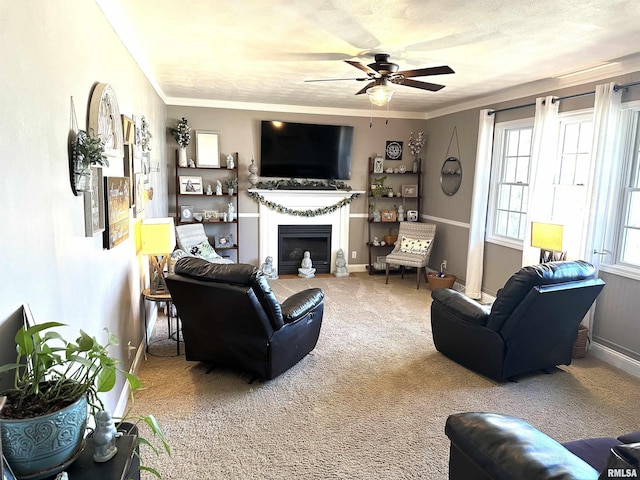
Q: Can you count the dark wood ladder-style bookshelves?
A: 2